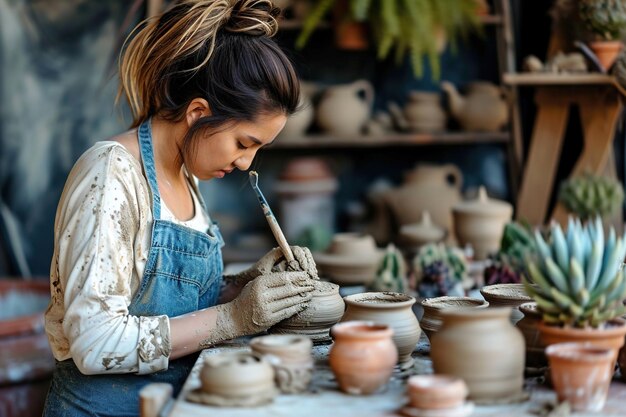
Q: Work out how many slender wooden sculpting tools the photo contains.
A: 1